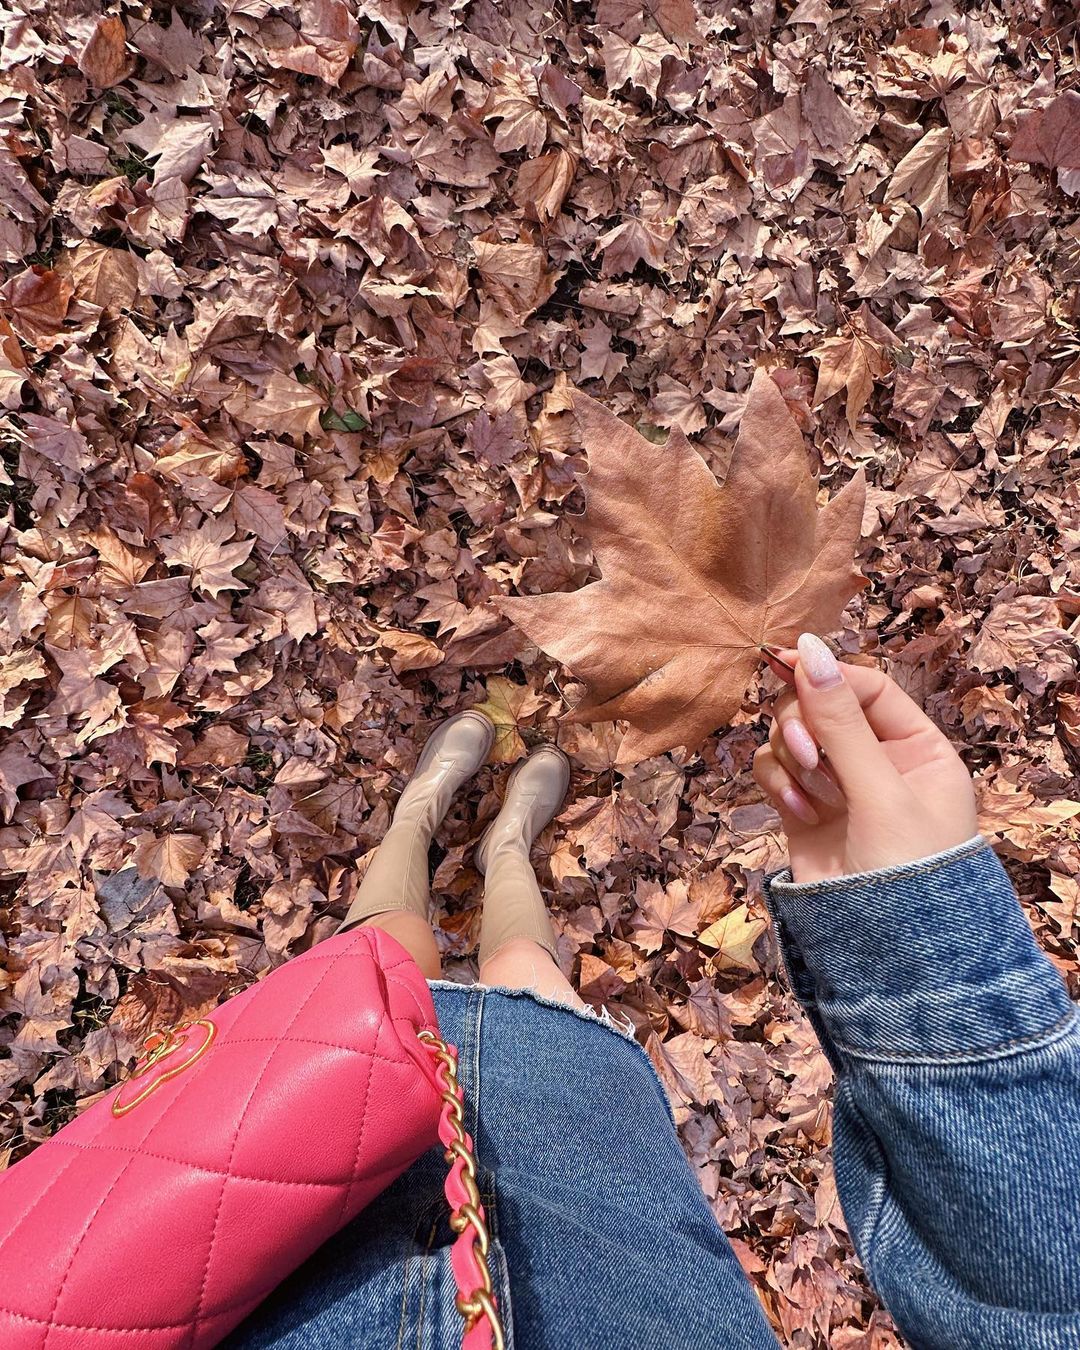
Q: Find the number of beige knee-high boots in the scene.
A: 2